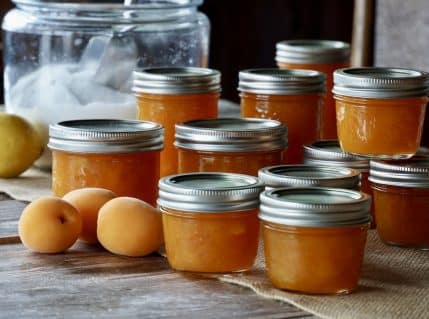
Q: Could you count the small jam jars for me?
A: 11